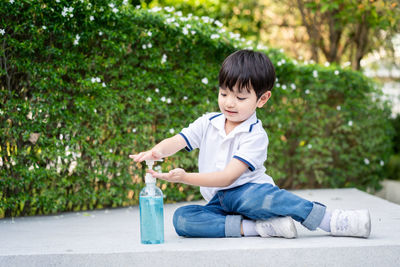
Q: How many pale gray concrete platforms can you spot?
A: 1